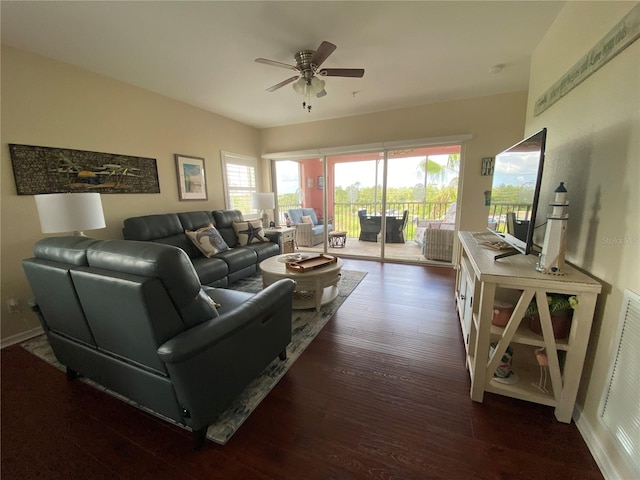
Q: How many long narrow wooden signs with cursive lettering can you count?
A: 1